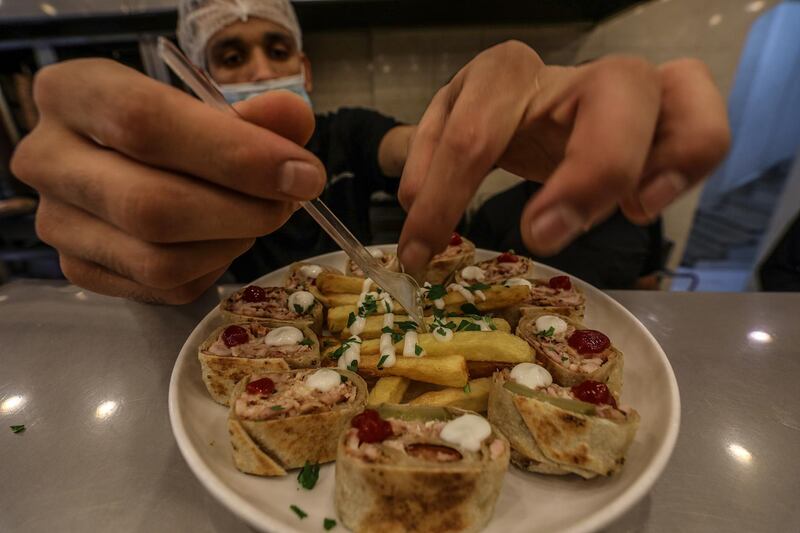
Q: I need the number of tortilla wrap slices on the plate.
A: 11